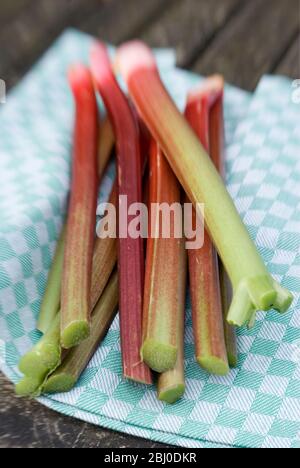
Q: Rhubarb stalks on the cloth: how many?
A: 10